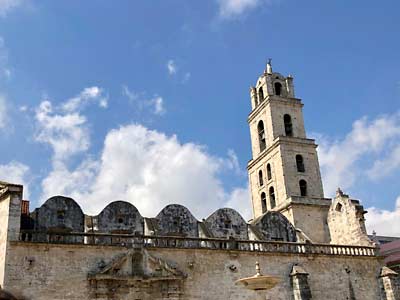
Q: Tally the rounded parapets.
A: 5